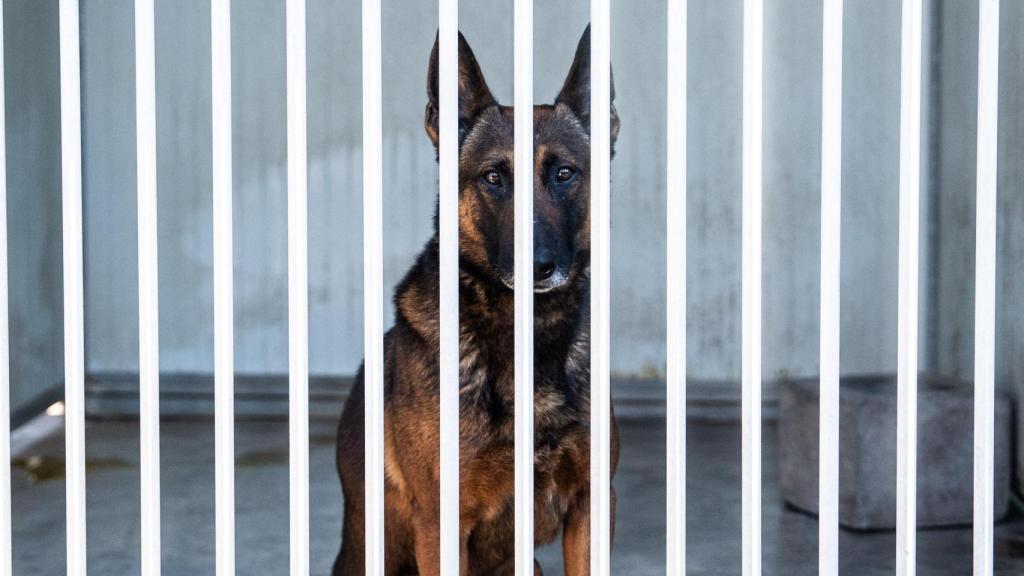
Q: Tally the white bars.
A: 14